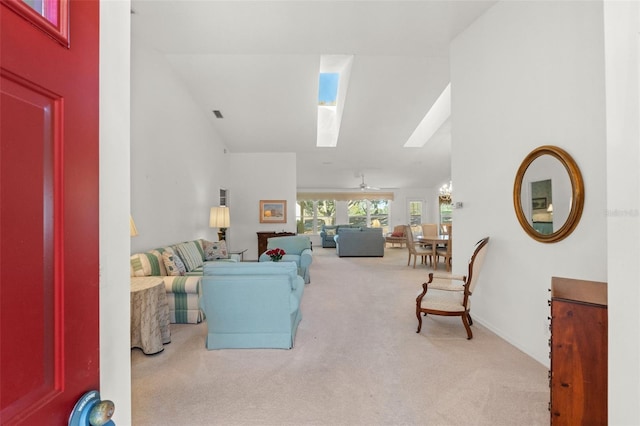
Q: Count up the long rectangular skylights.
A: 2